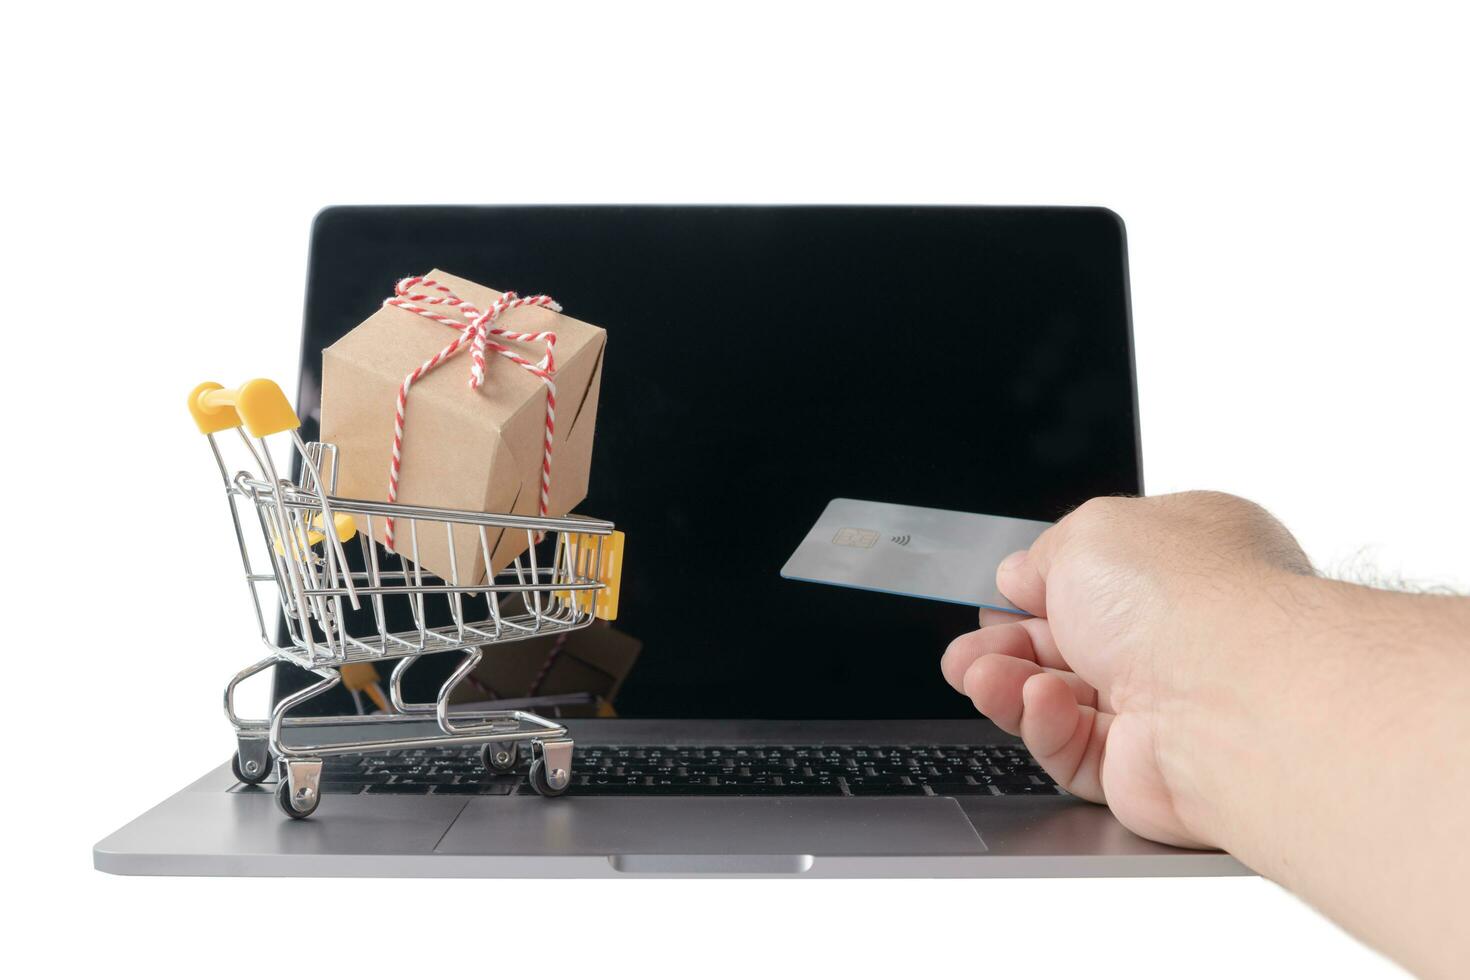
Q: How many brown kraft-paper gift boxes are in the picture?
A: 1